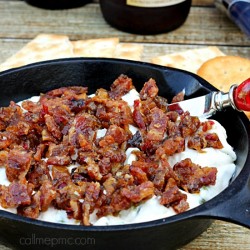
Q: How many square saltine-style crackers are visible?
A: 4